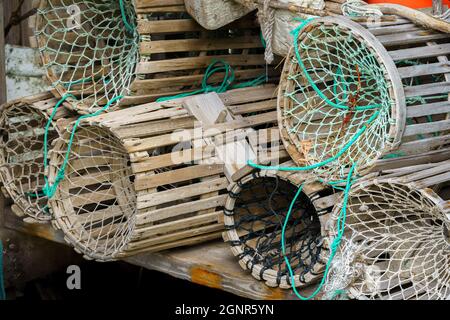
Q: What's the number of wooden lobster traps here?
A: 6